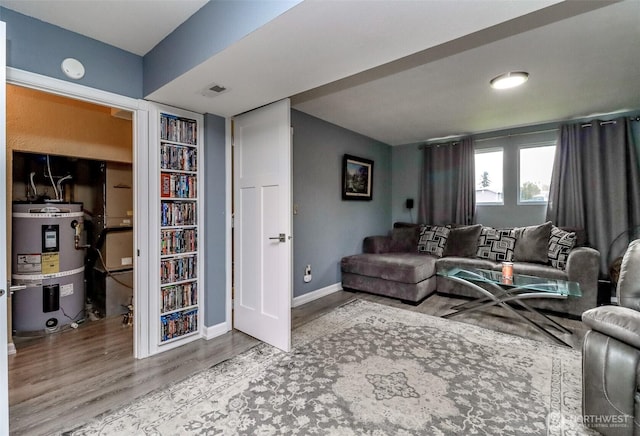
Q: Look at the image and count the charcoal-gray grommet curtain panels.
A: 2